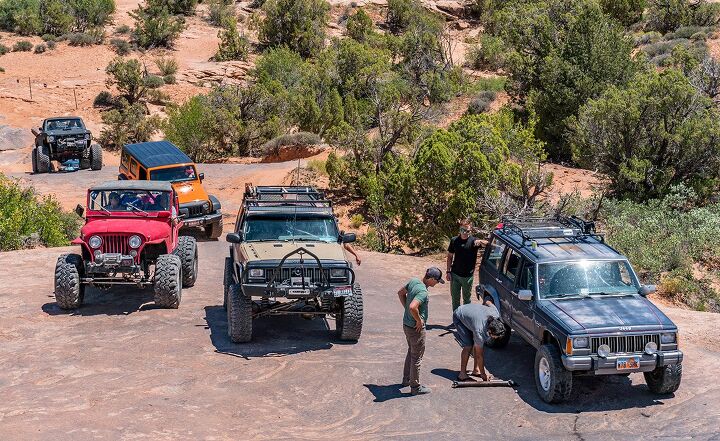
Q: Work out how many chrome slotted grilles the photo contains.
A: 1